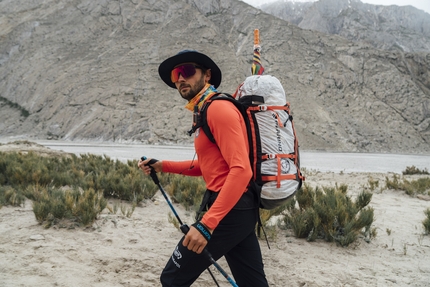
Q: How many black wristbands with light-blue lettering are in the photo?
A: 1